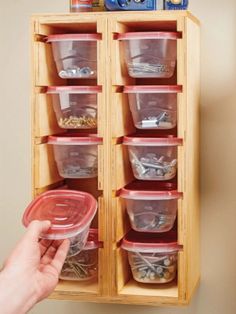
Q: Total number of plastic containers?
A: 10